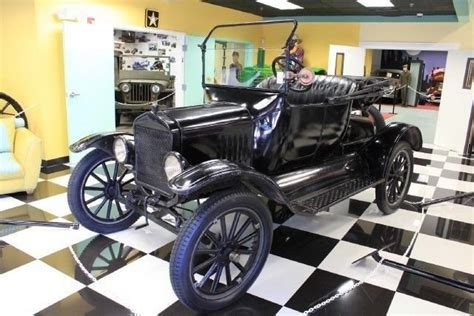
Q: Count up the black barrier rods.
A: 3